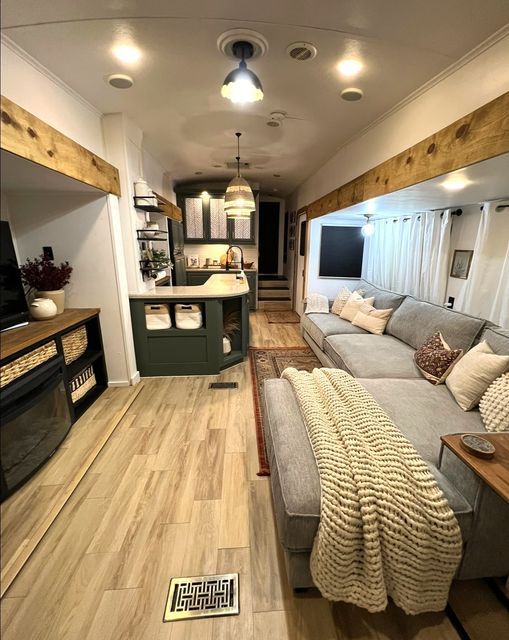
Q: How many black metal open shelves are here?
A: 3